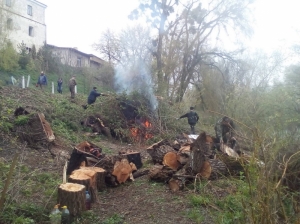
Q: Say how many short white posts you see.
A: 5